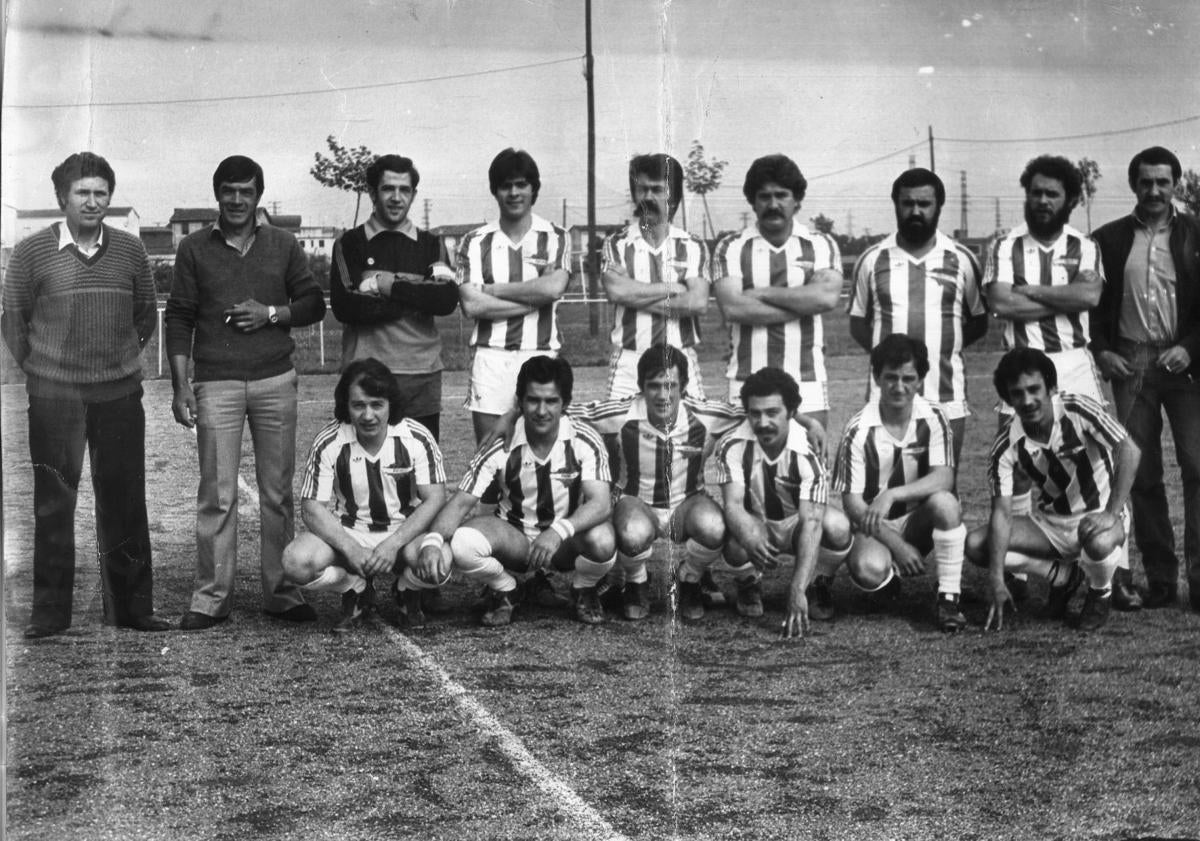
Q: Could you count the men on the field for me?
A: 15